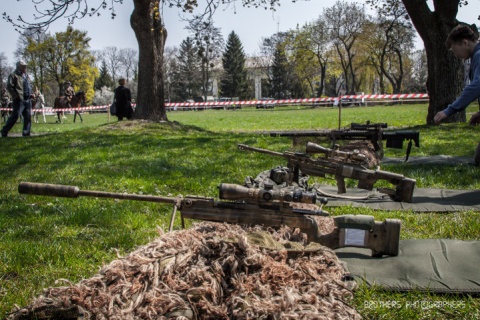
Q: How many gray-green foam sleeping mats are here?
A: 3